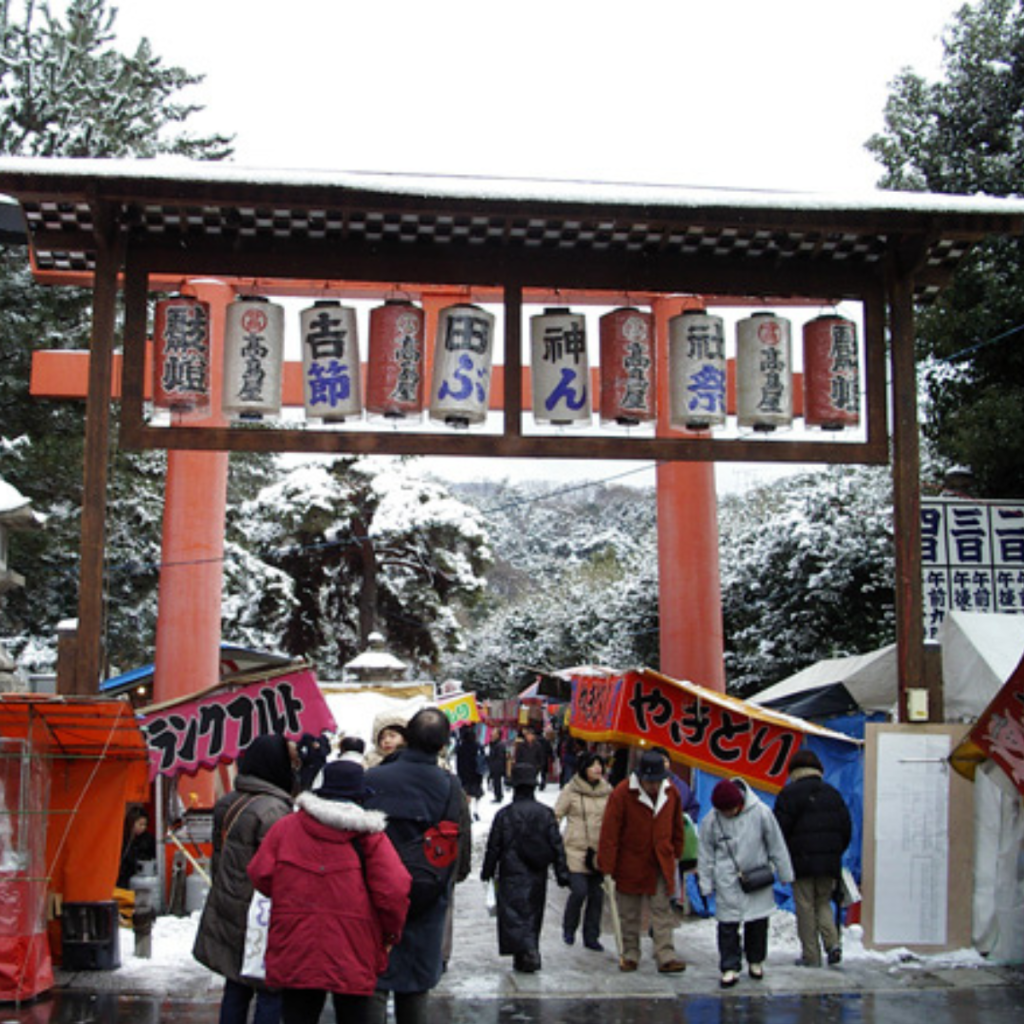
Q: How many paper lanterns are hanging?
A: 10